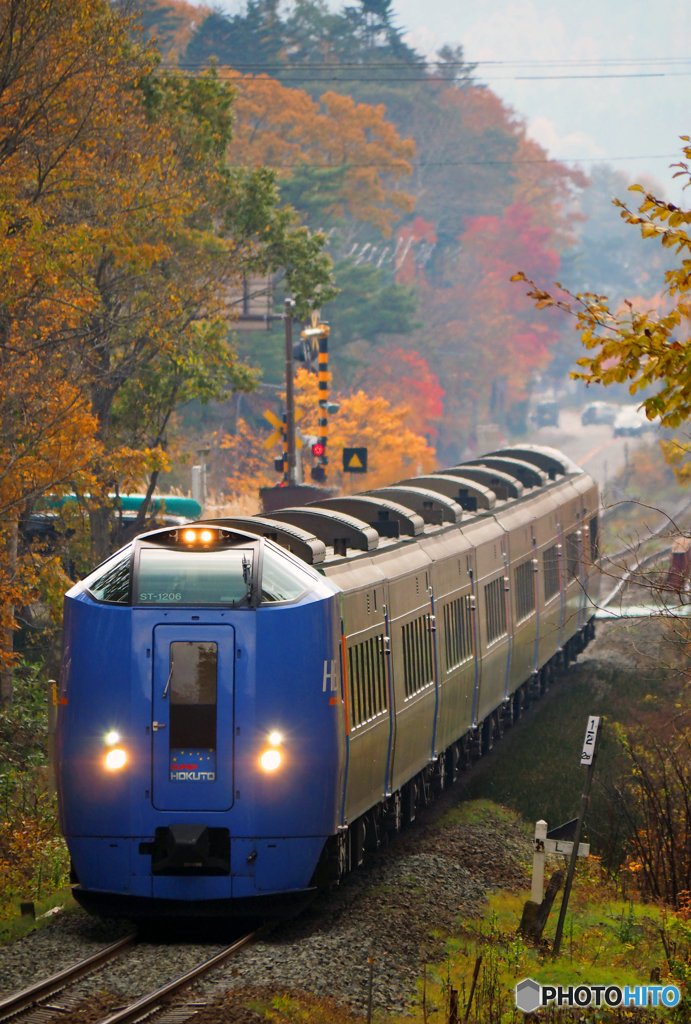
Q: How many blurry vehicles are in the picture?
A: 3